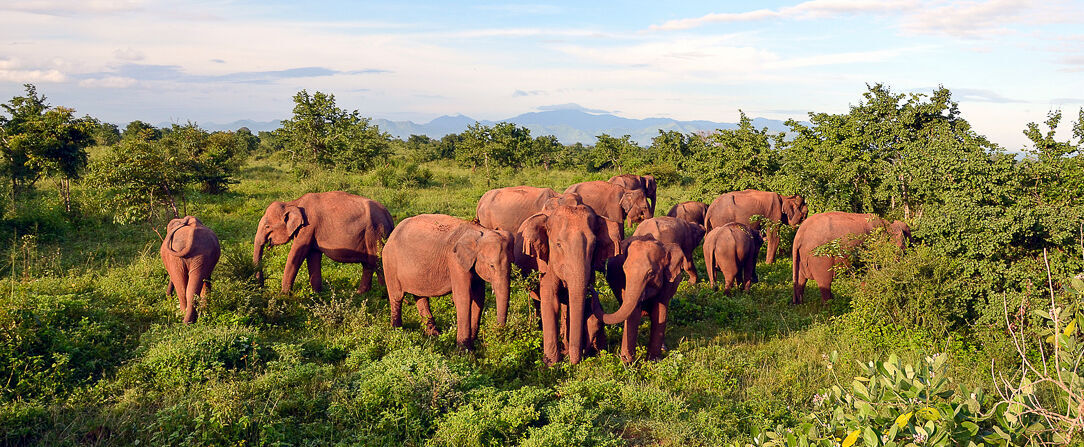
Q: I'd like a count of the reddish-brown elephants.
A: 13